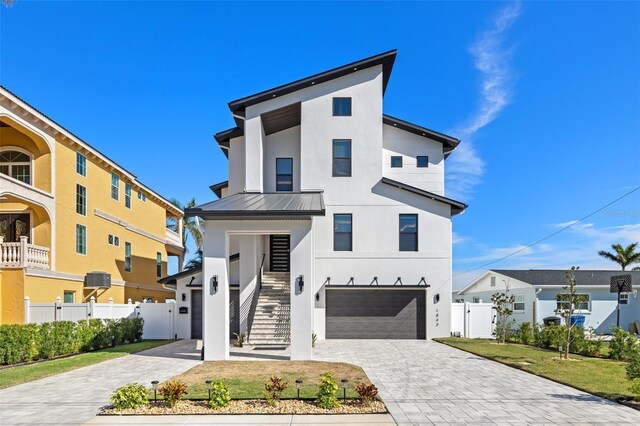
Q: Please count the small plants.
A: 6